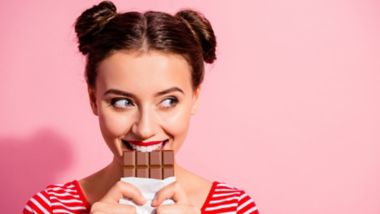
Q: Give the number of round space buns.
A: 2